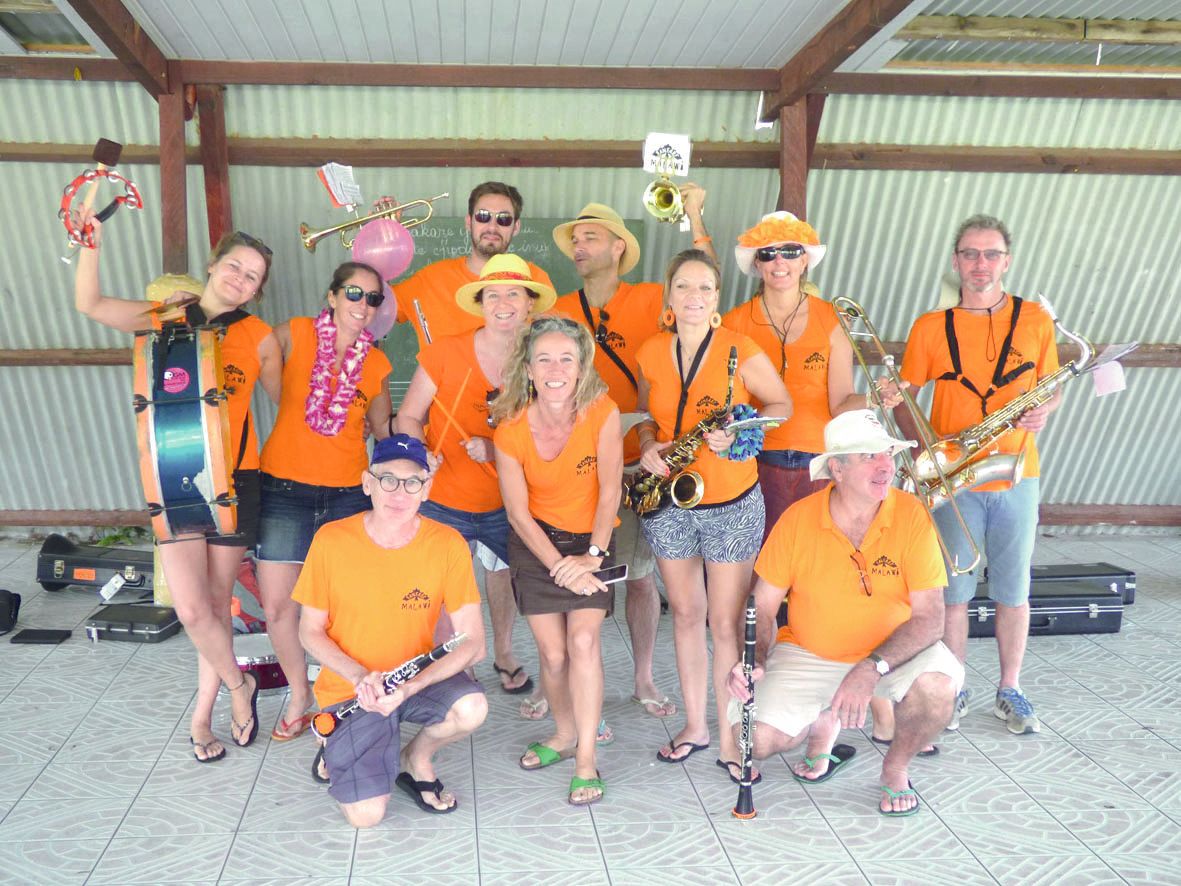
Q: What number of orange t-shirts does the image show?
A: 11